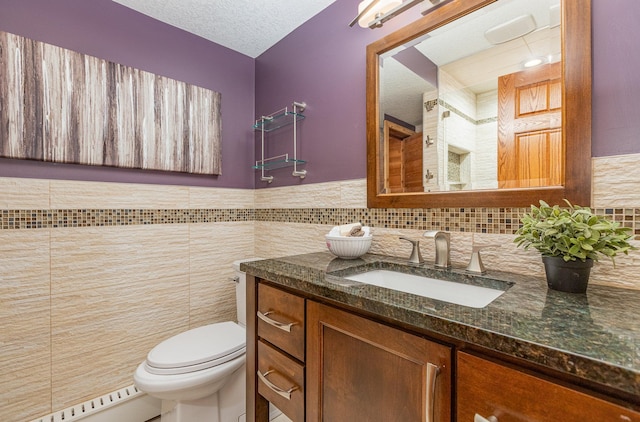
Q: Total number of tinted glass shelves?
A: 2